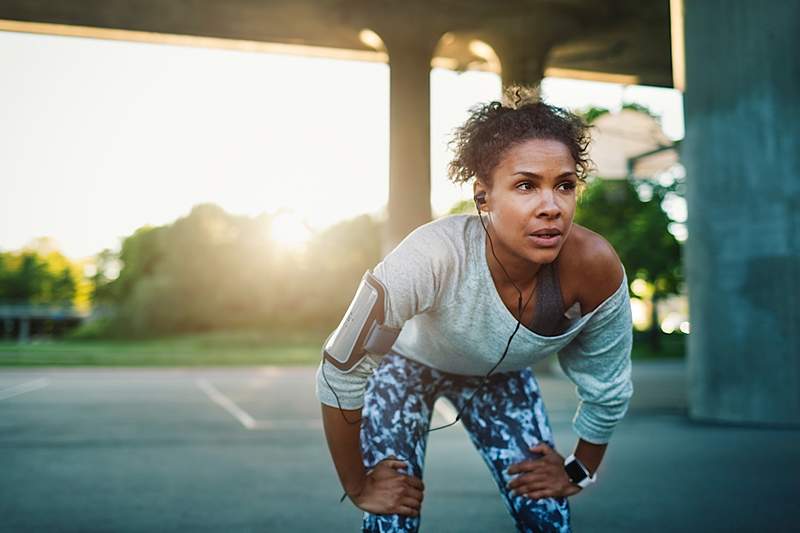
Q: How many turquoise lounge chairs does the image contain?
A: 0